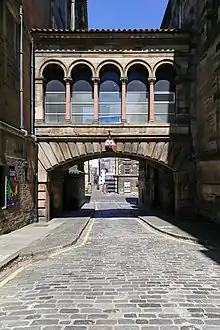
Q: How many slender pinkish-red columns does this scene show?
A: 4